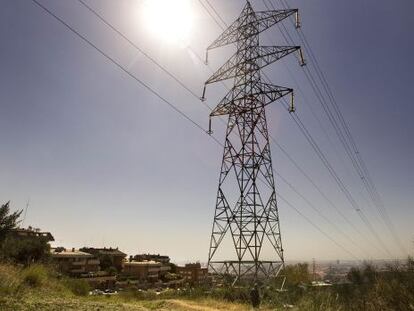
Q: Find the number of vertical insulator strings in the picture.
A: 6